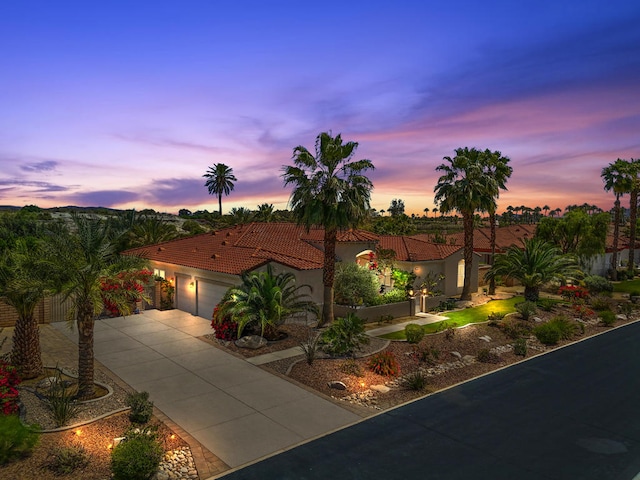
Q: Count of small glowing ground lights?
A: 4